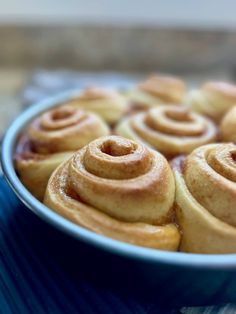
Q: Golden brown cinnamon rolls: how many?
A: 8